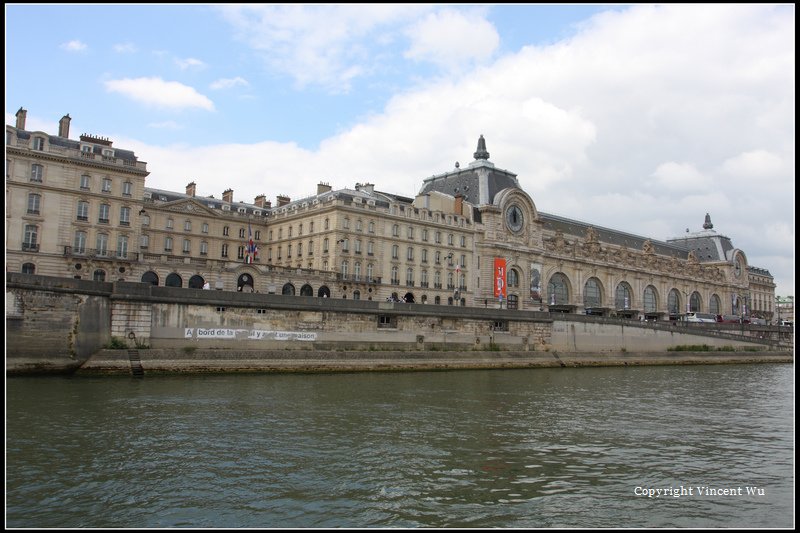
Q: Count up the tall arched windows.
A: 7